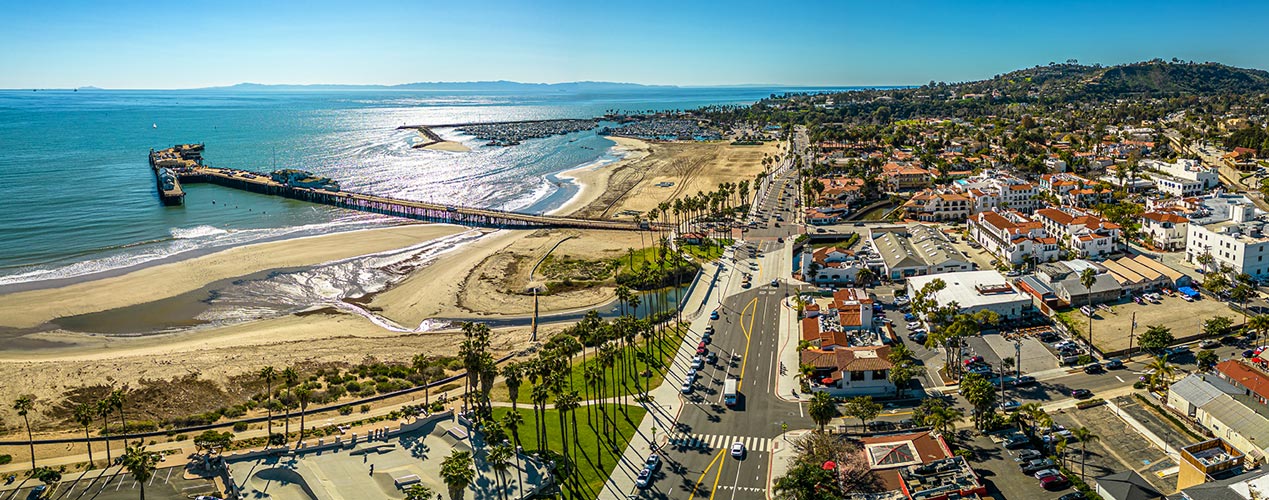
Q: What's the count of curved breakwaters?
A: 1